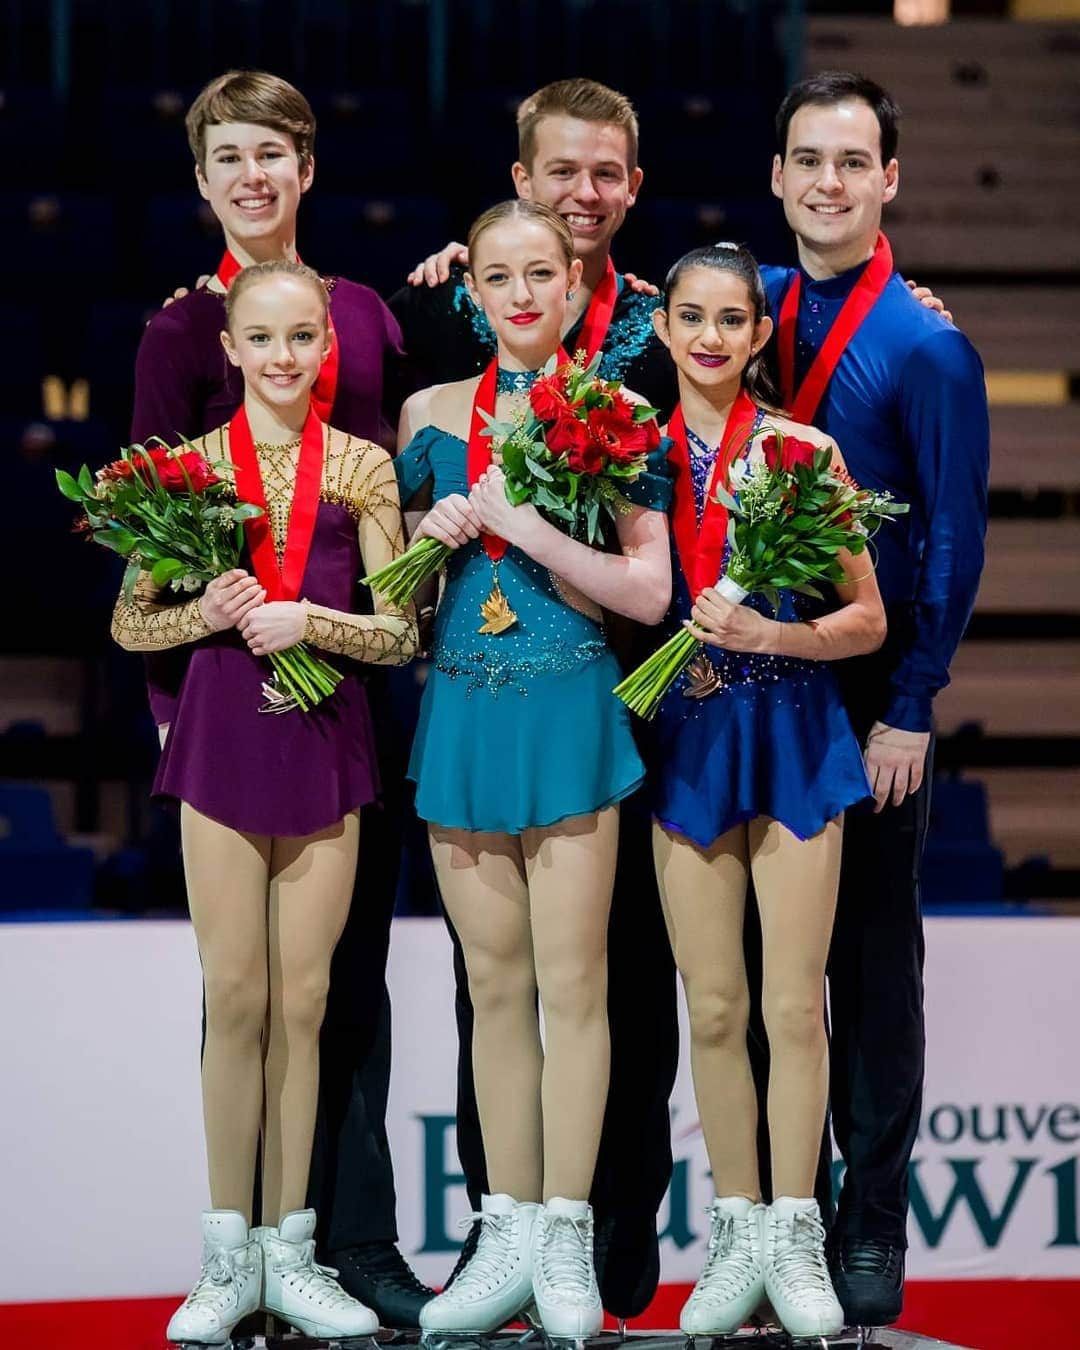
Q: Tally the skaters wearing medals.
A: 6